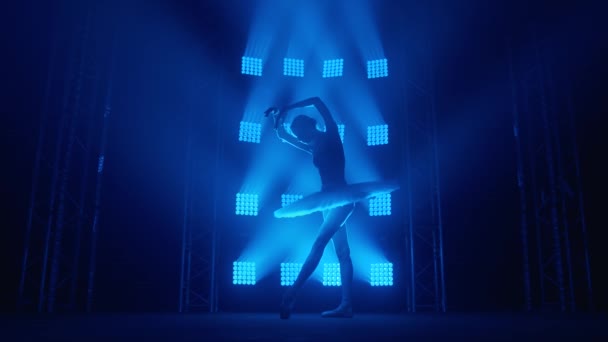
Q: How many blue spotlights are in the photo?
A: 15